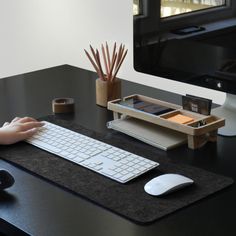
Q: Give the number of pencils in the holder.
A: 10